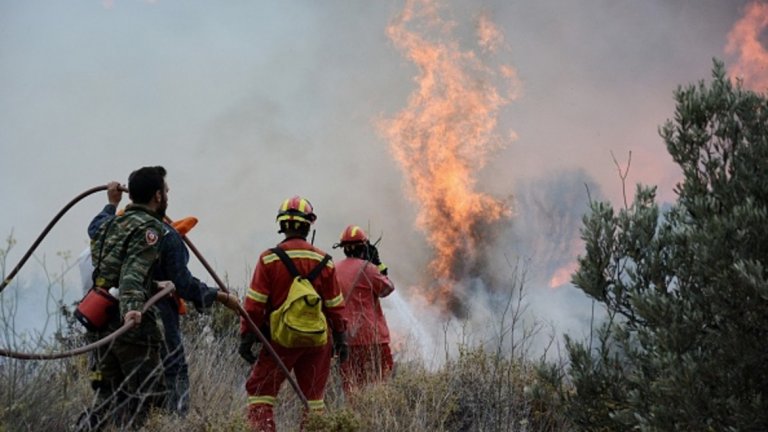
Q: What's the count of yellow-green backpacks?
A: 1